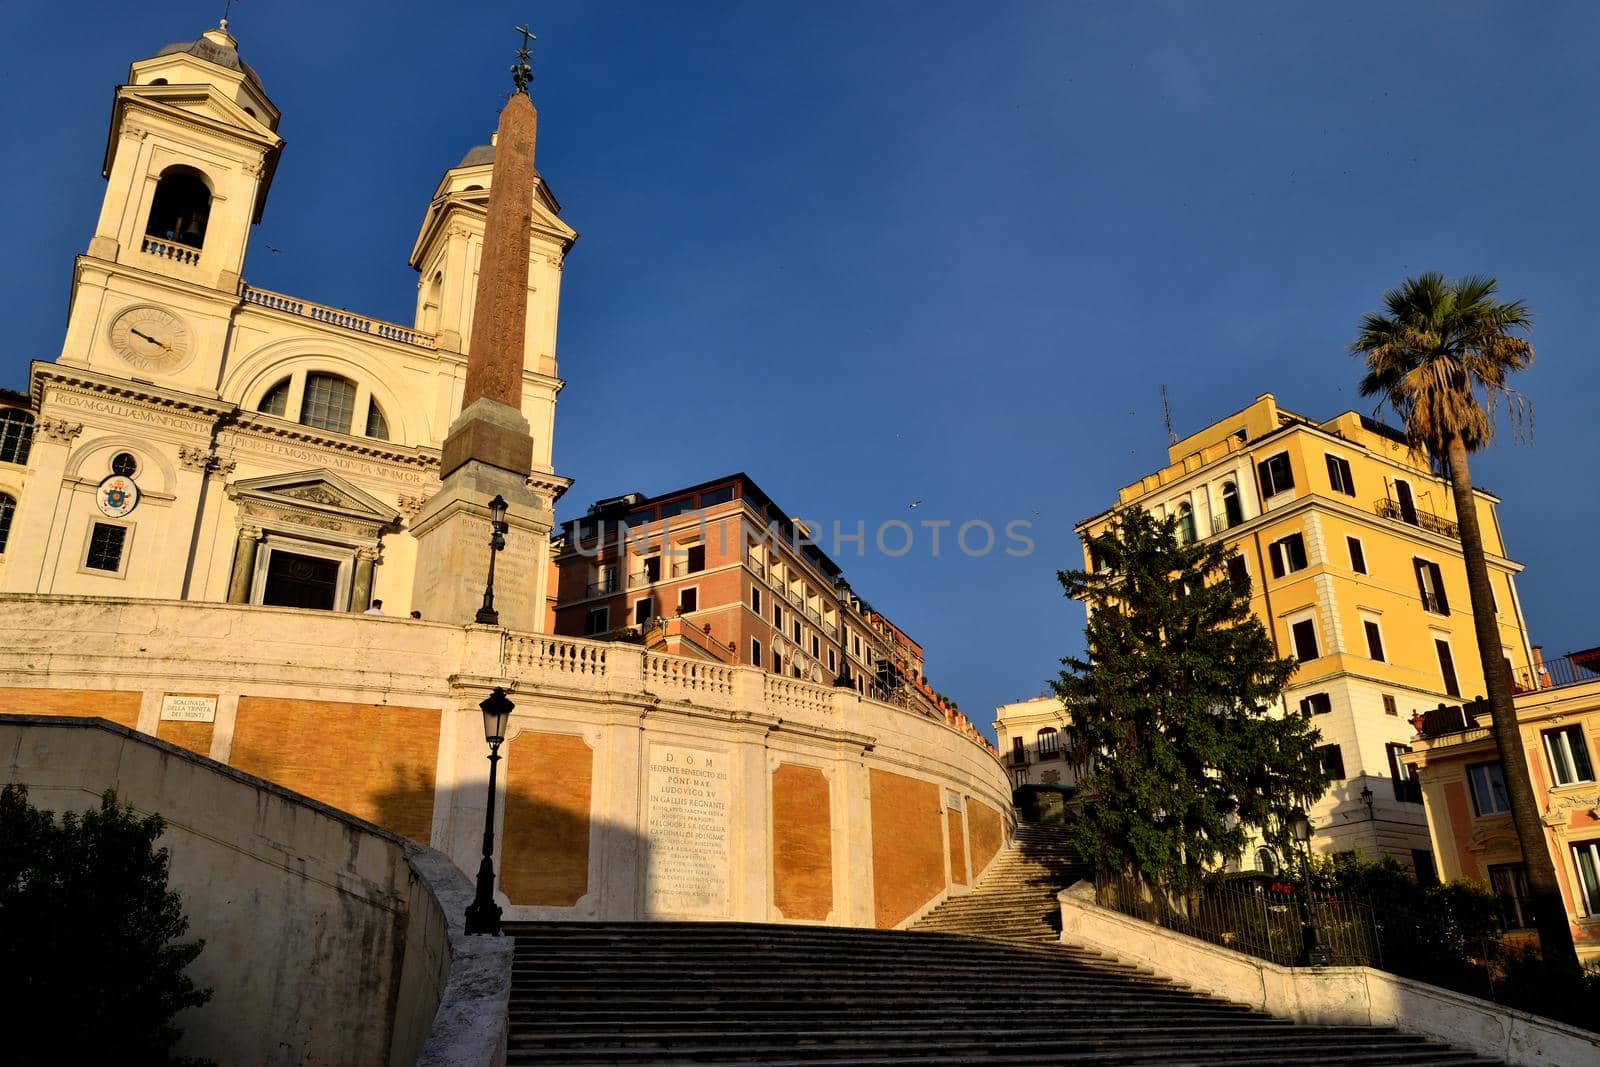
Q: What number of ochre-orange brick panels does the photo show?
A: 8